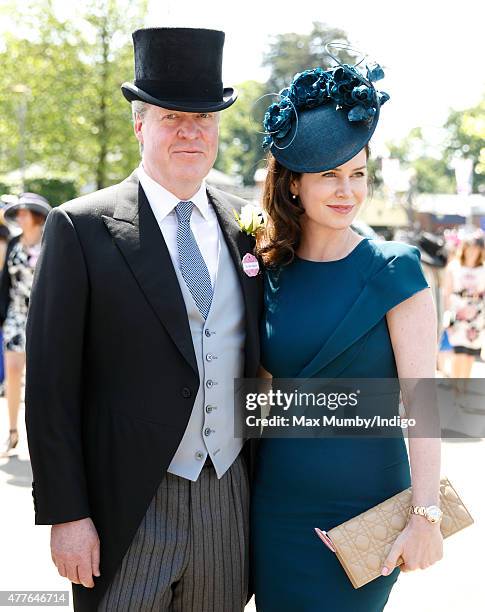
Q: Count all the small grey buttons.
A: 6